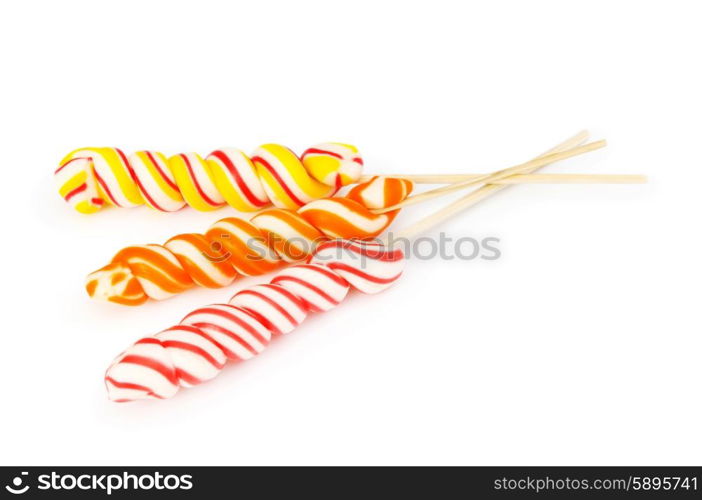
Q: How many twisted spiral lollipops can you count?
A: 3